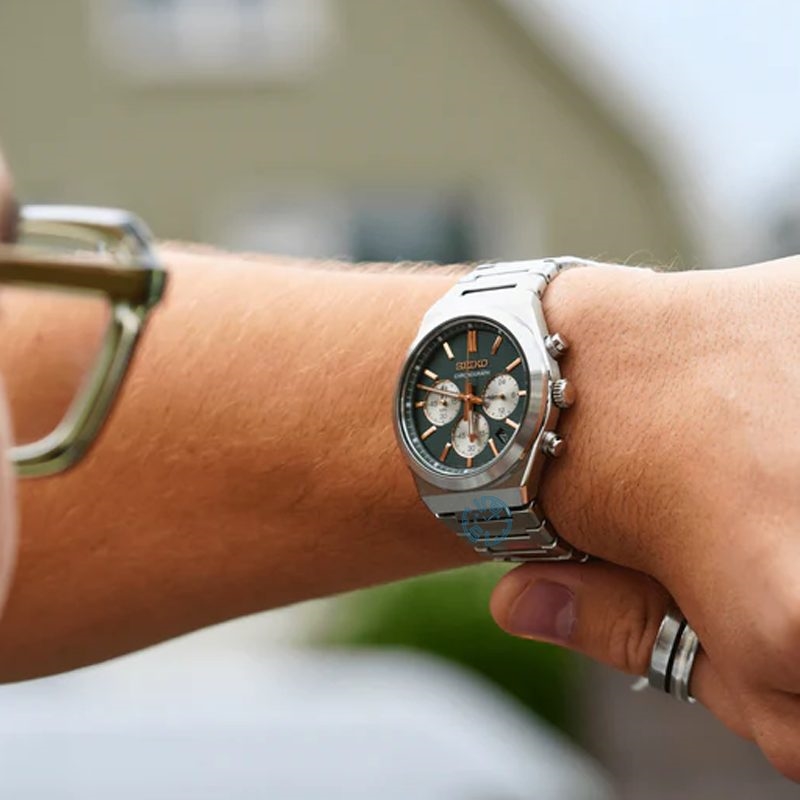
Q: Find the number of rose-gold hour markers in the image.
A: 12